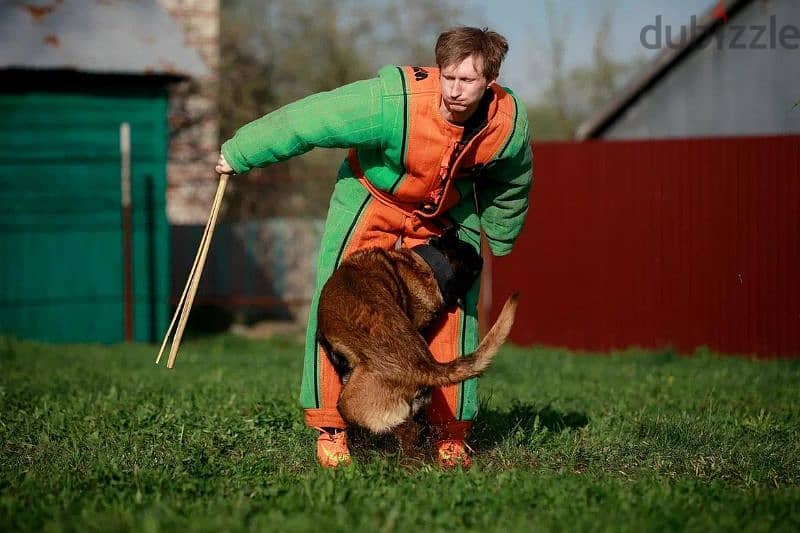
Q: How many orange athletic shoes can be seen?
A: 2